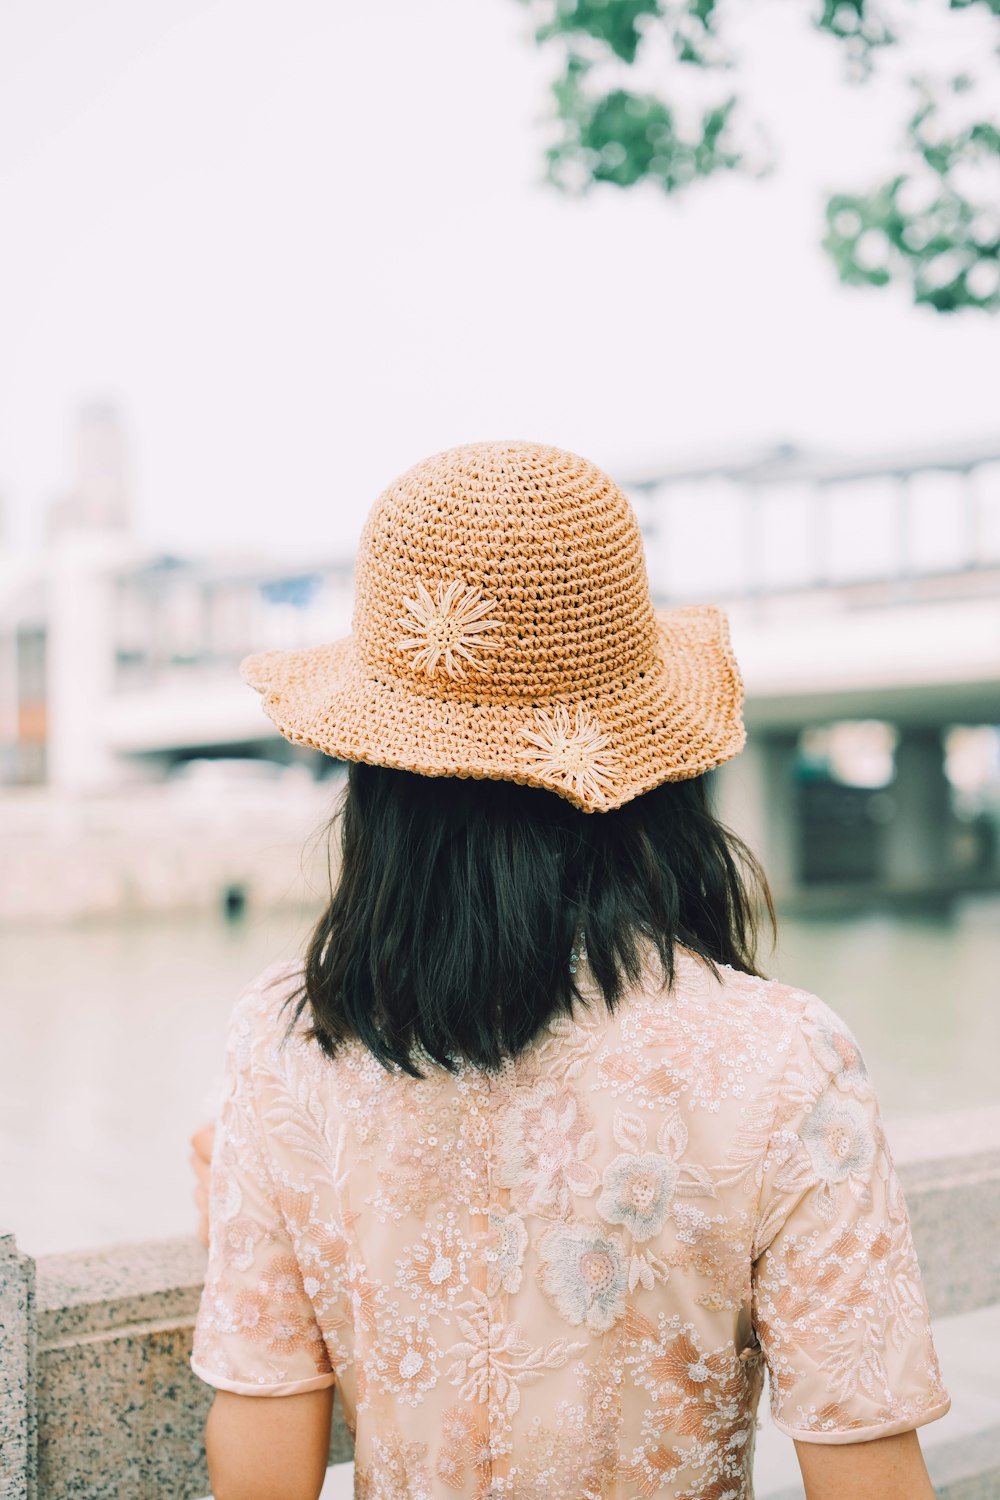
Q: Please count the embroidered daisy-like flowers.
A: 2